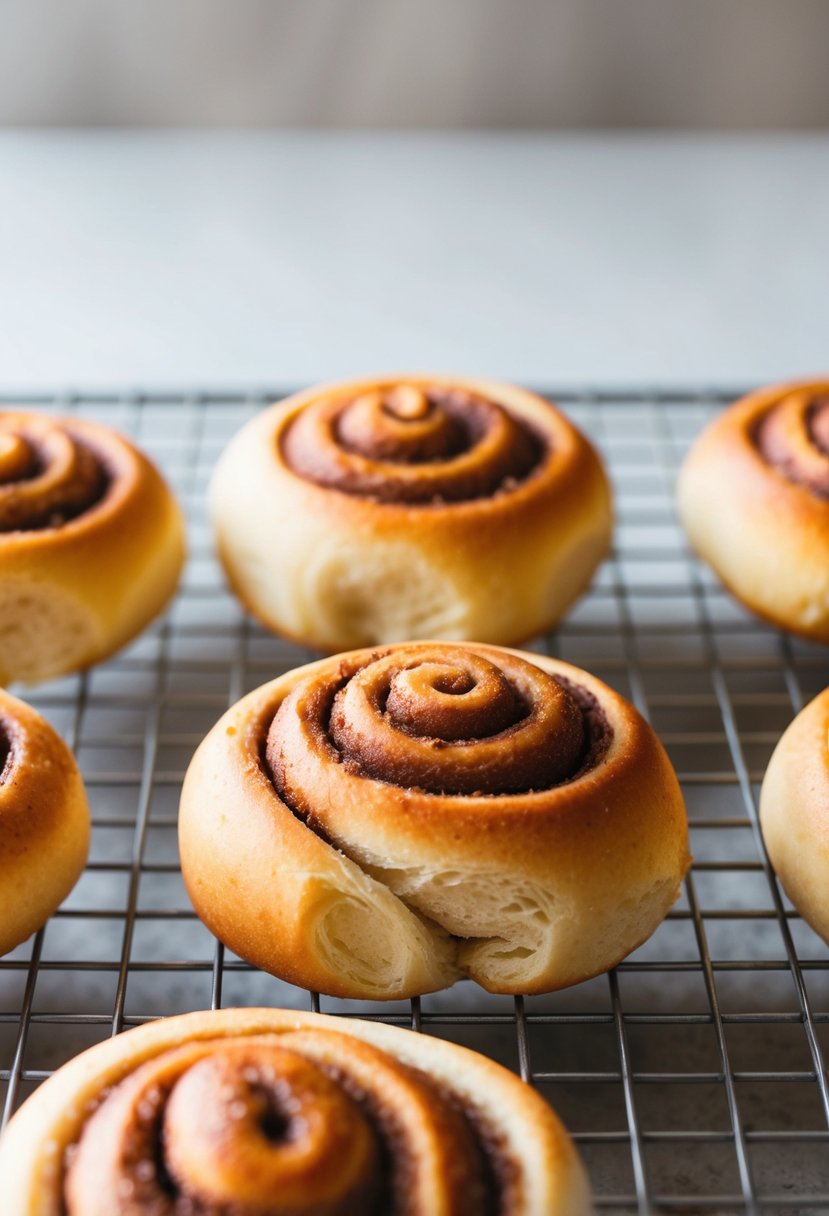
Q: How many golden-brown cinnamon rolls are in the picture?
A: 7